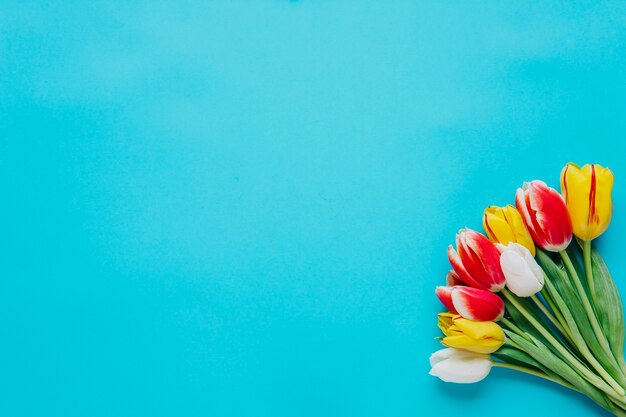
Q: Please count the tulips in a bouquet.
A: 8